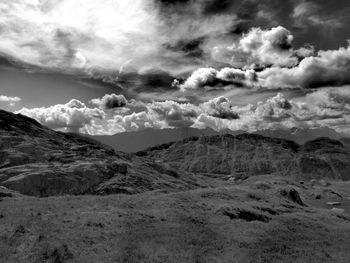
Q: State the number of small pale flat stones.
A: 2